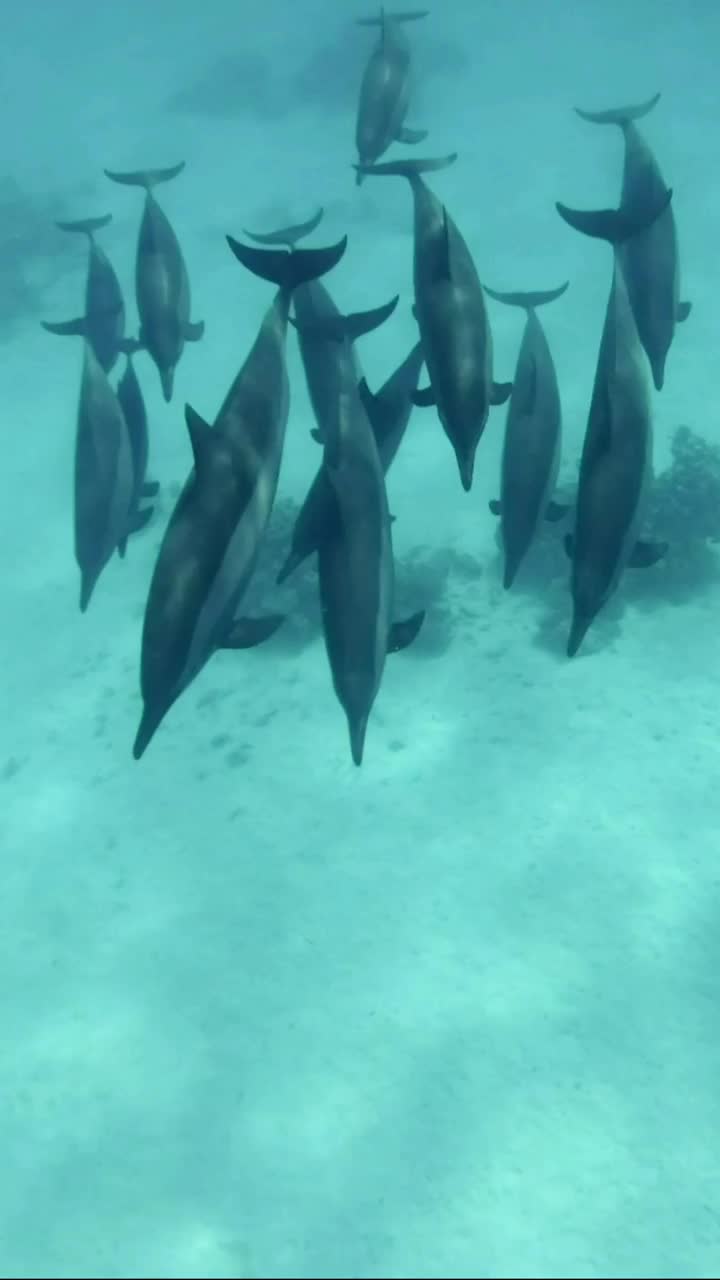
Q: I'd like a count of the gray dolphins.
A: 13